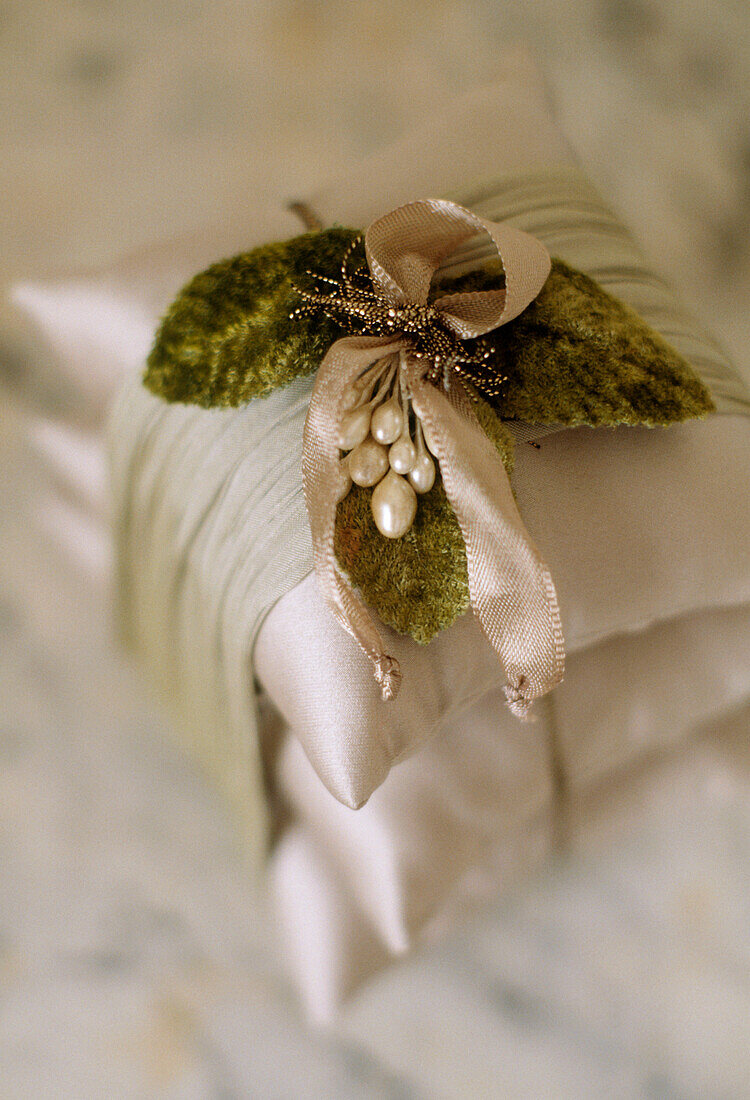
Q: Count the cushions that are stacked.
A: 3